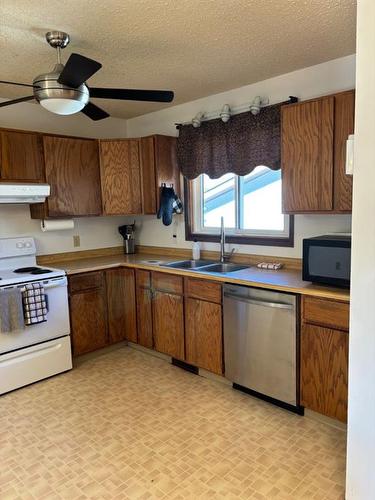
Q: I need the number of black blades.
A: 5